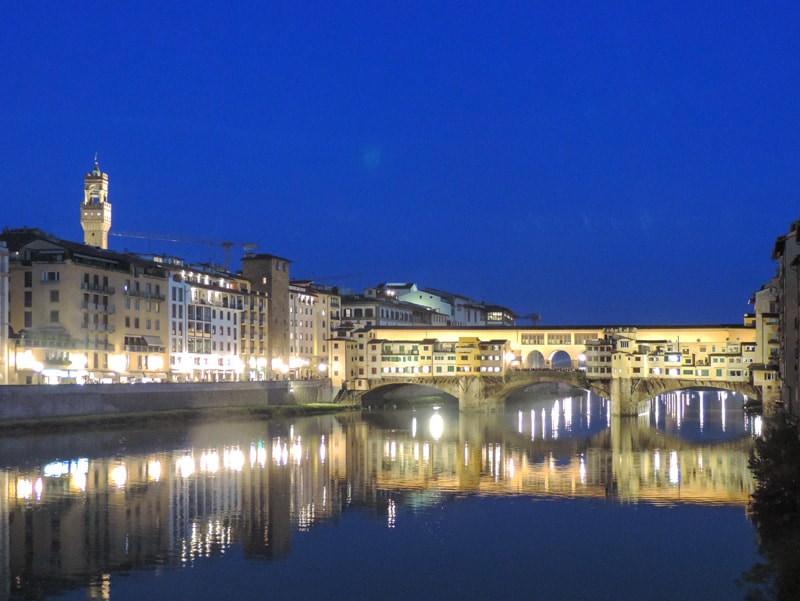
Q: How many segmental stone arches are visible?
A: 3